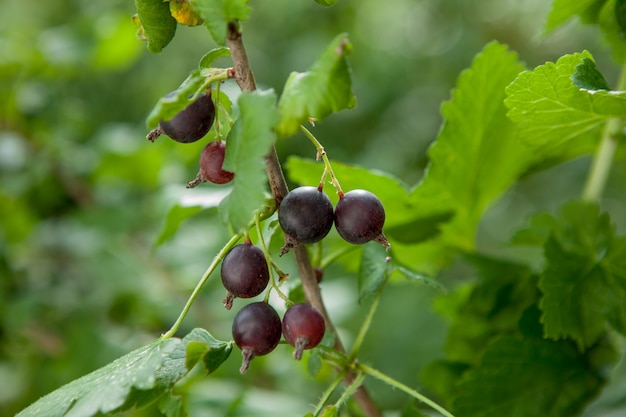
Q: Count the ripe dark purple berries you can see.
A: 5